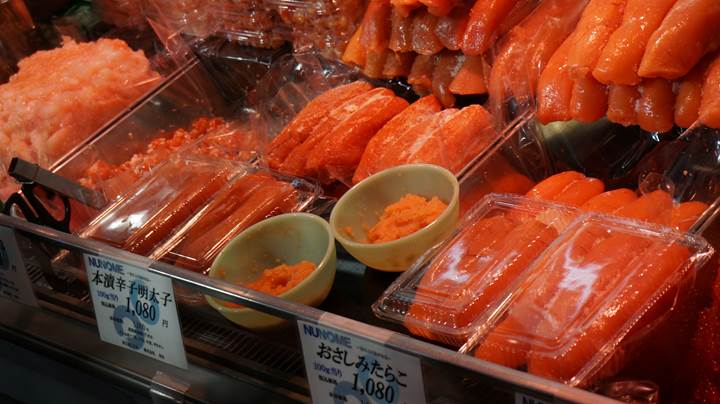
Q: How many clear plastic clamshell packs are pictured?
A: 4